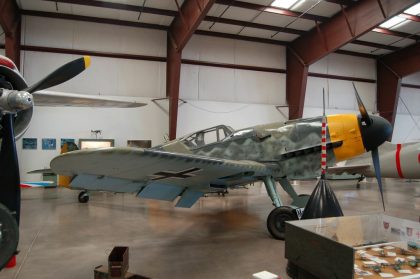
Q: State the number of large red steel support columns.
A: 4